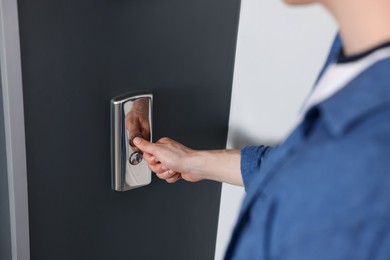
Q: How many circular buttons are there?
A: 2